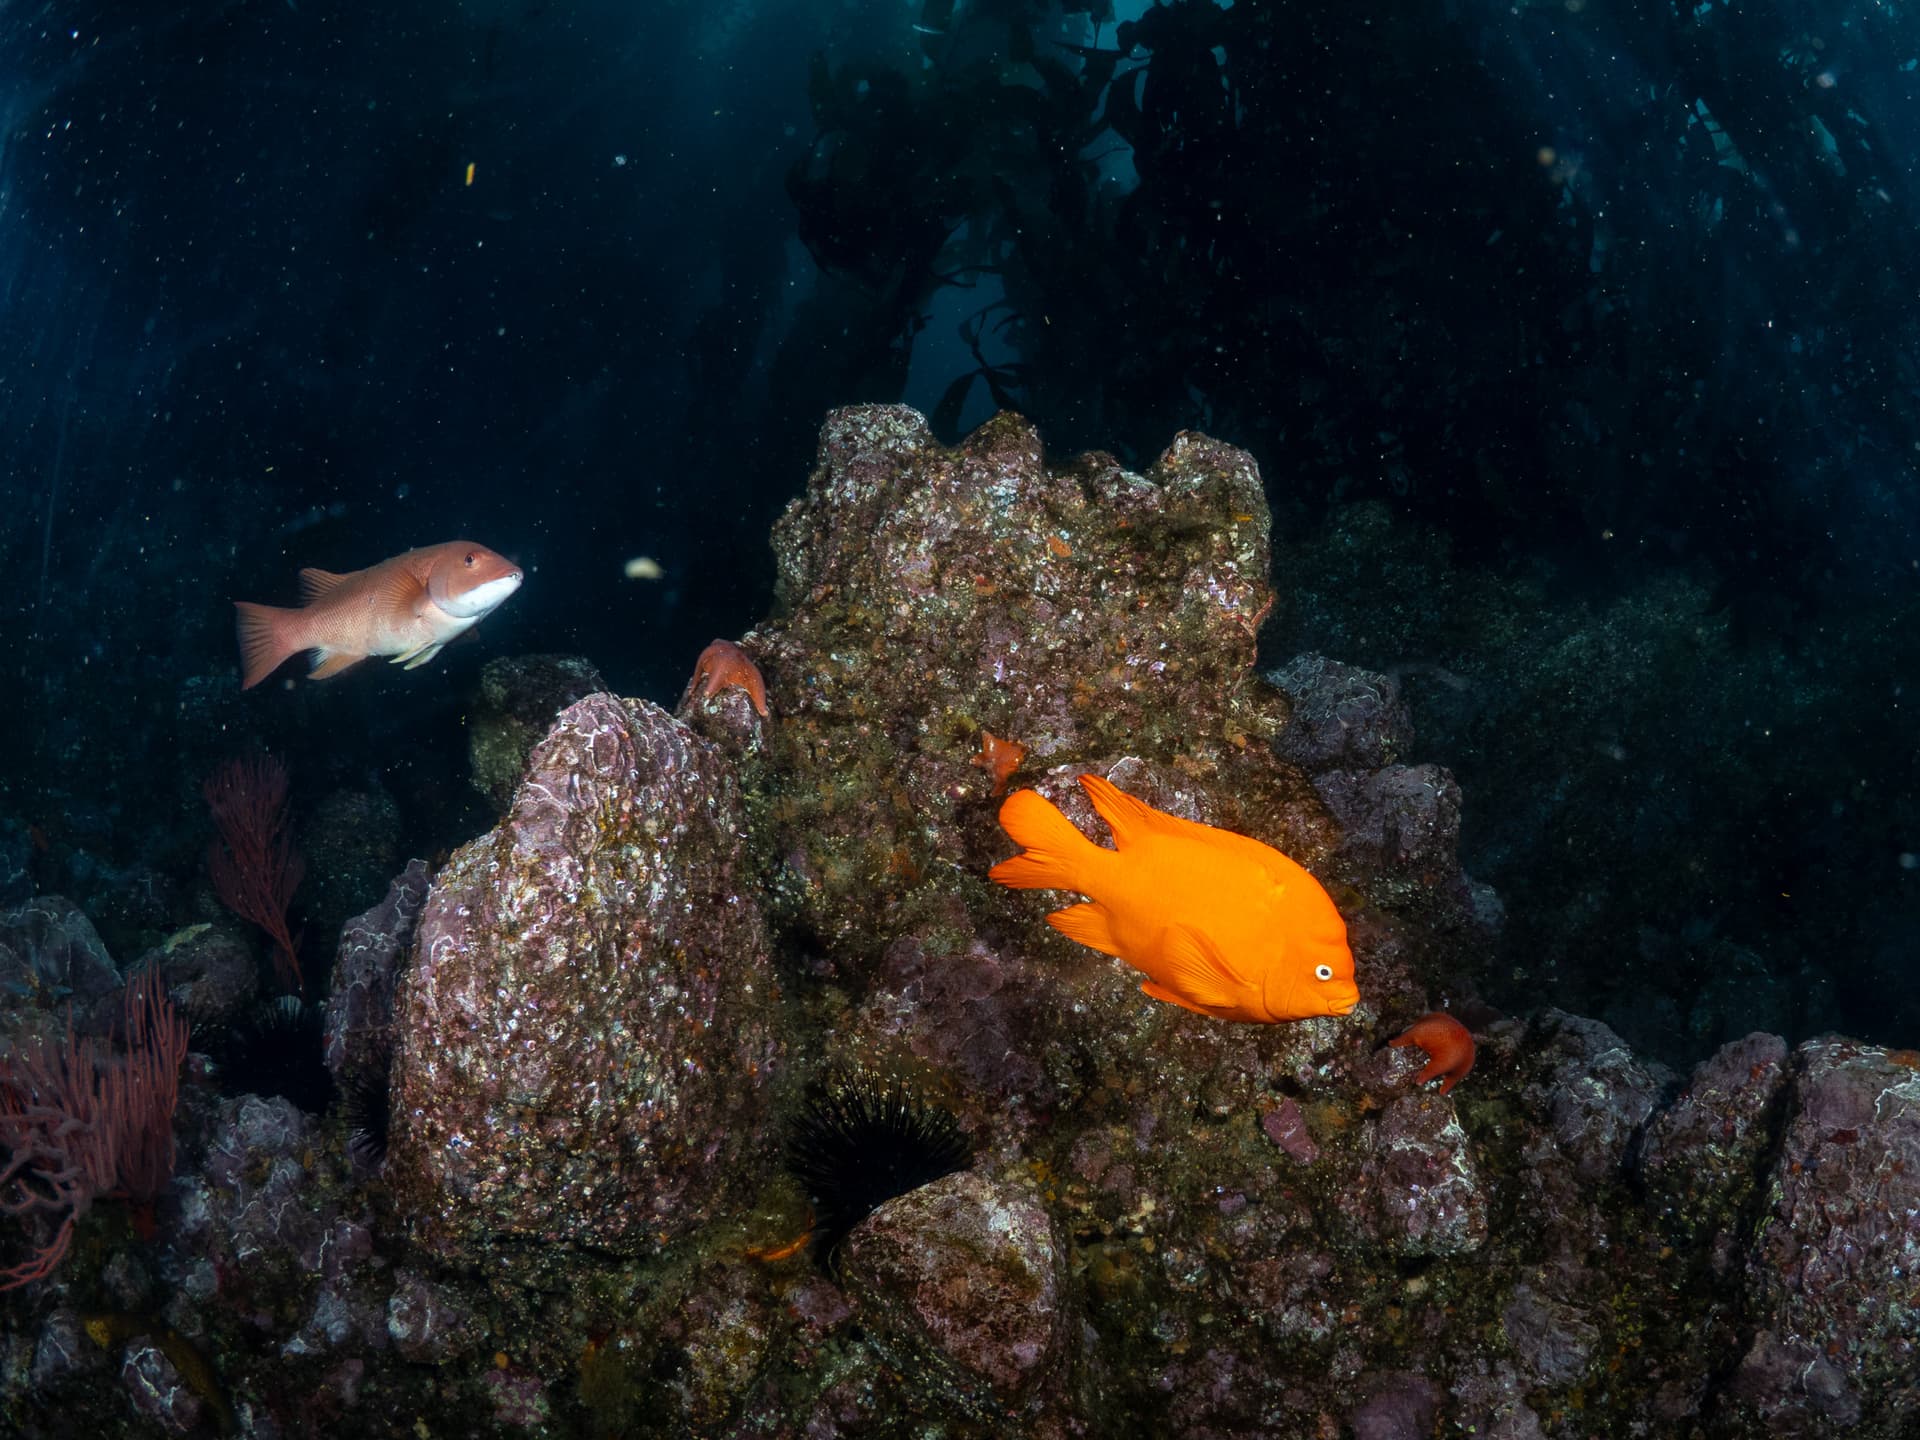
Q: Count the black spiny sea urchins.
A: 3